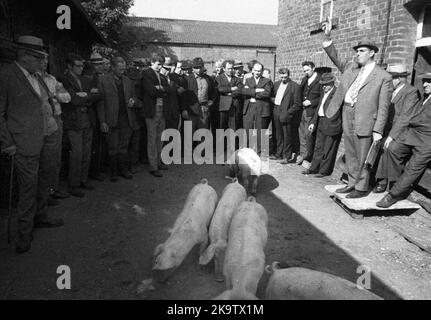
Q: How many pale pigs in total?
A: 4